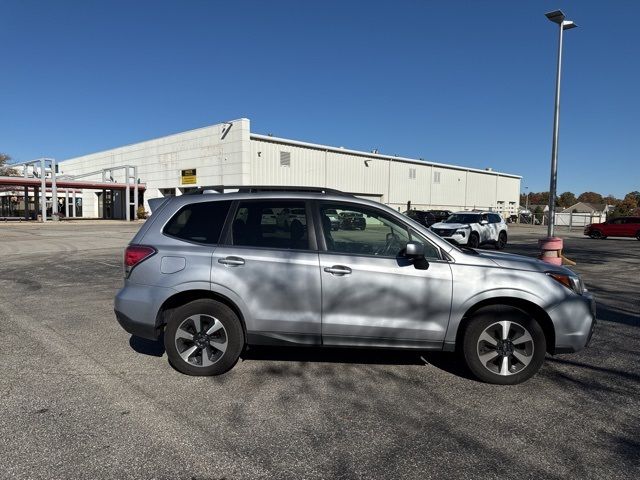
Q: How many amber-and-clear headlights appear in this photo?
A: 1